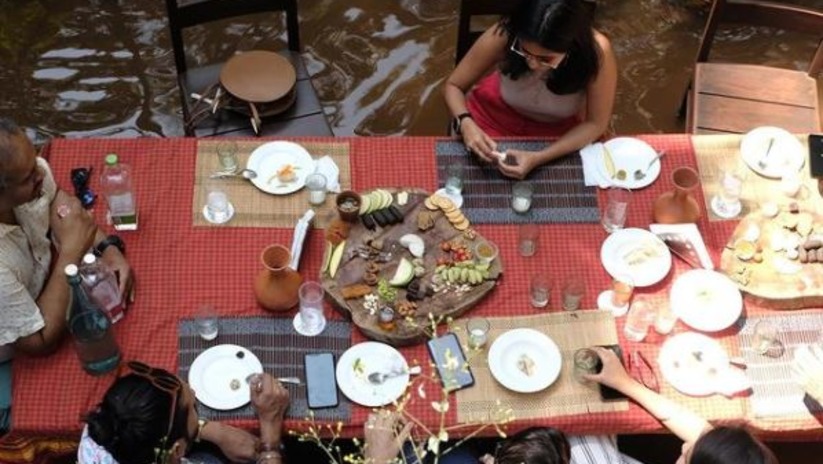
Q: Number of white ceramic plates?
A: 9